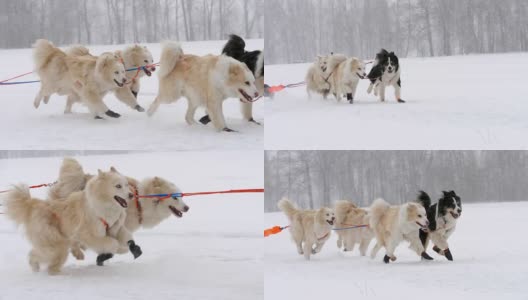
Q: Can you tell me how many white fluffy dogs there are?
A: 10